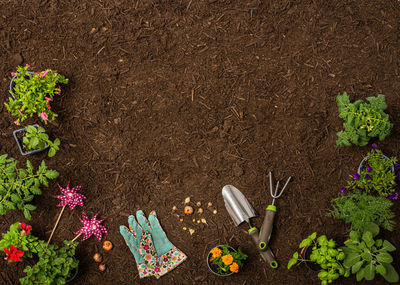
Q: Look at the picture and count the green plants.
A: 11